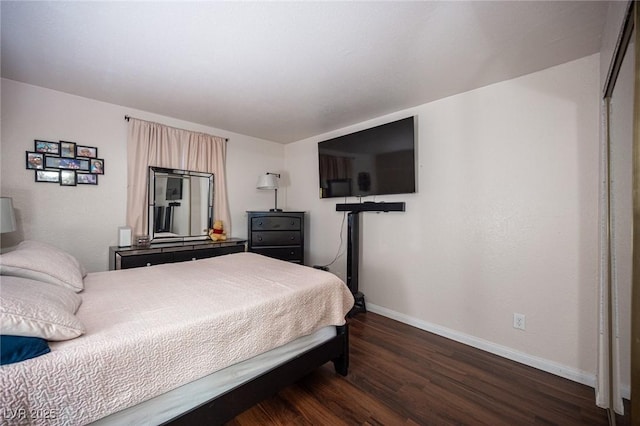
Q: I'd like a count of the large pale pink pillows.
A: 2